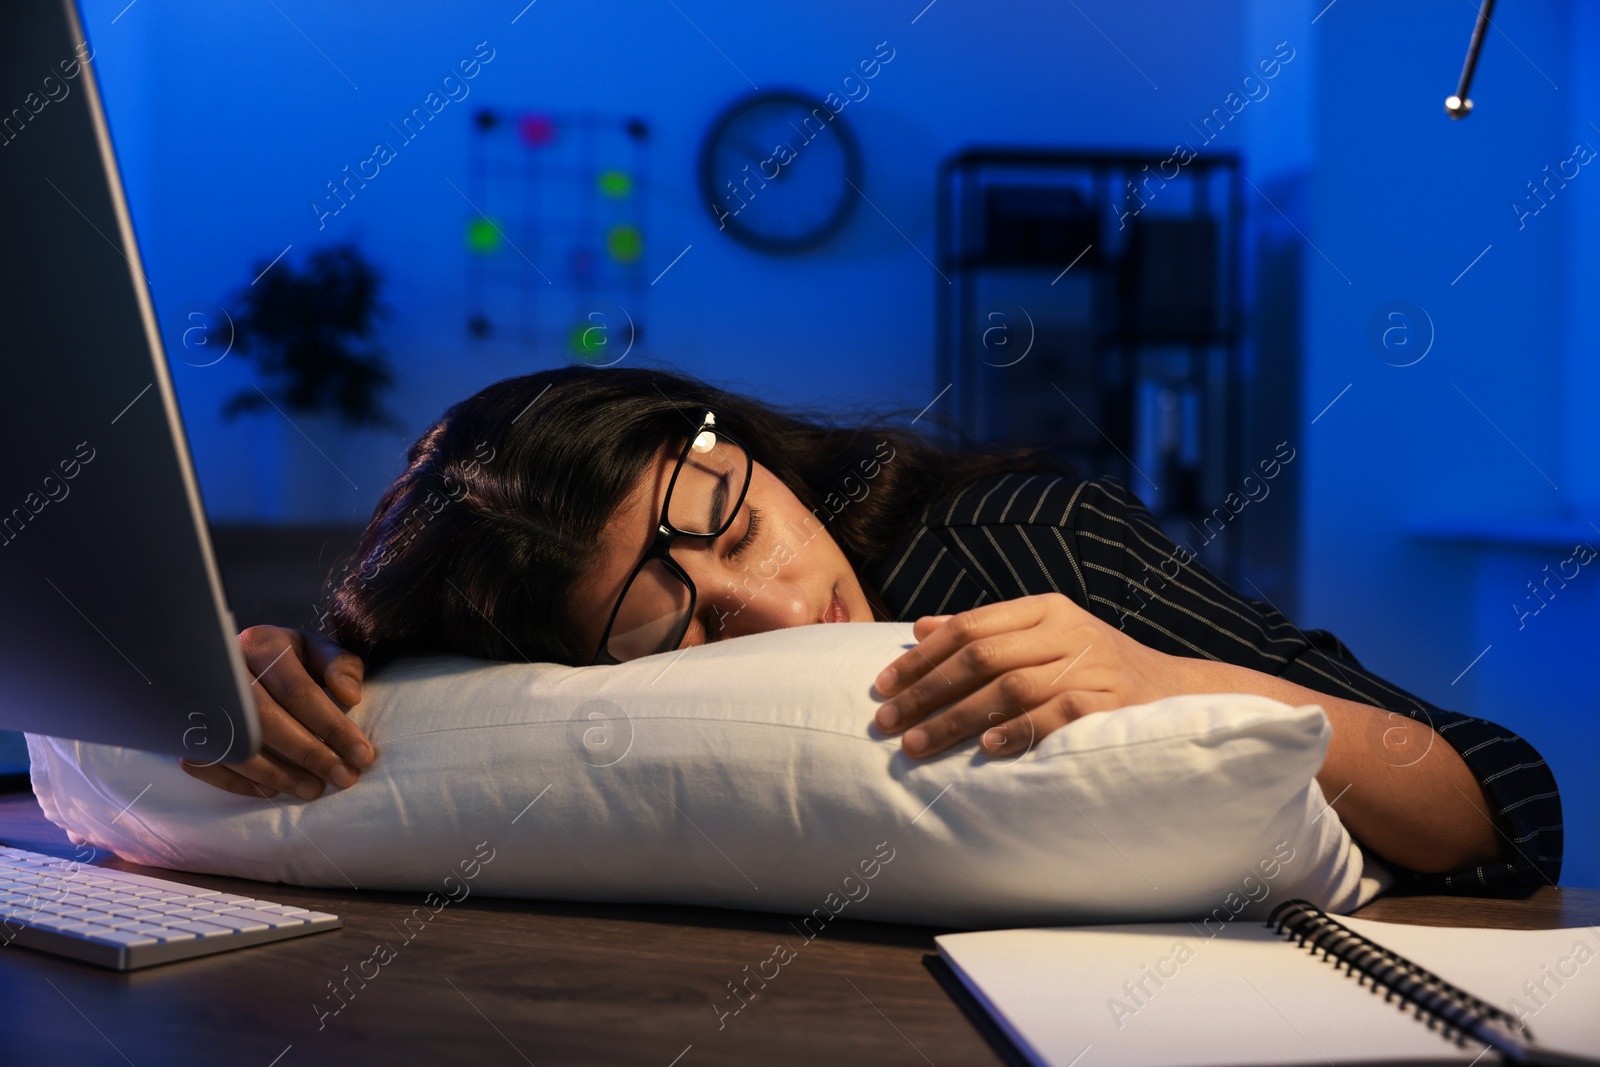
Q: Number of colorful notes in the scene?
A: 5